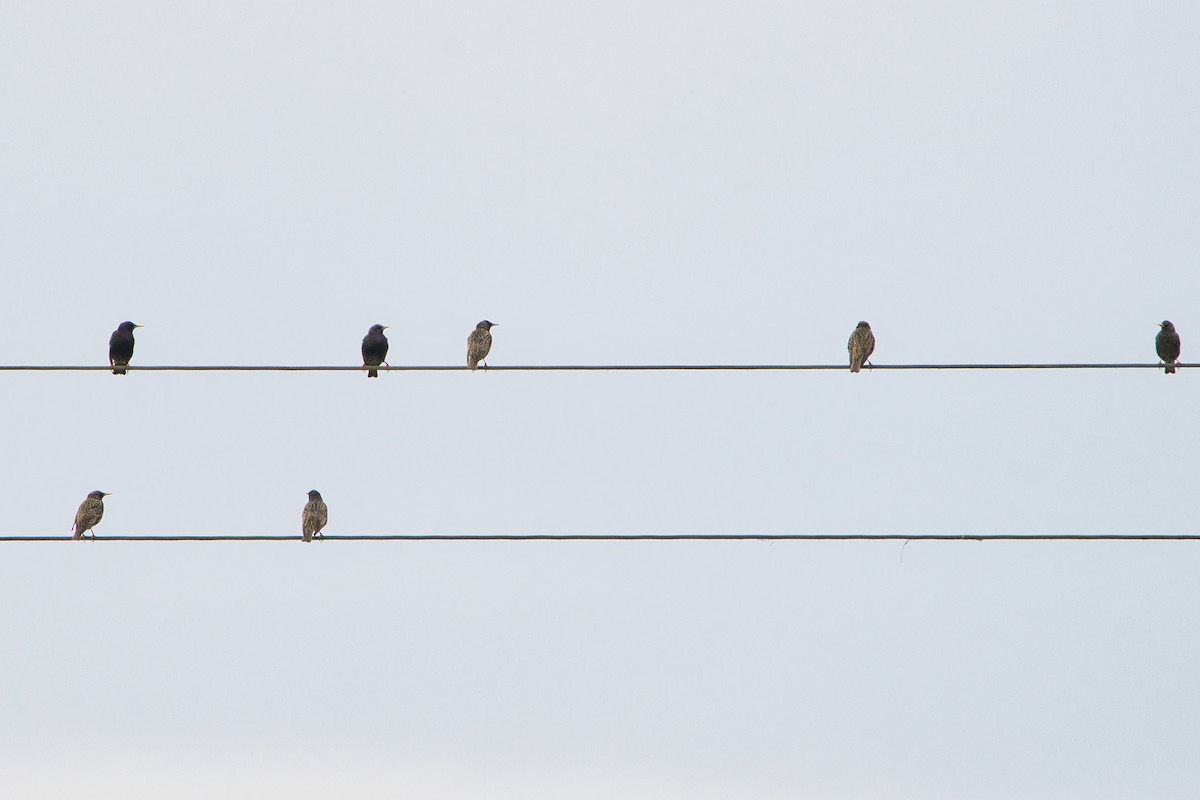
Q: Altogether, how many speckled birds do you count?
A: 4